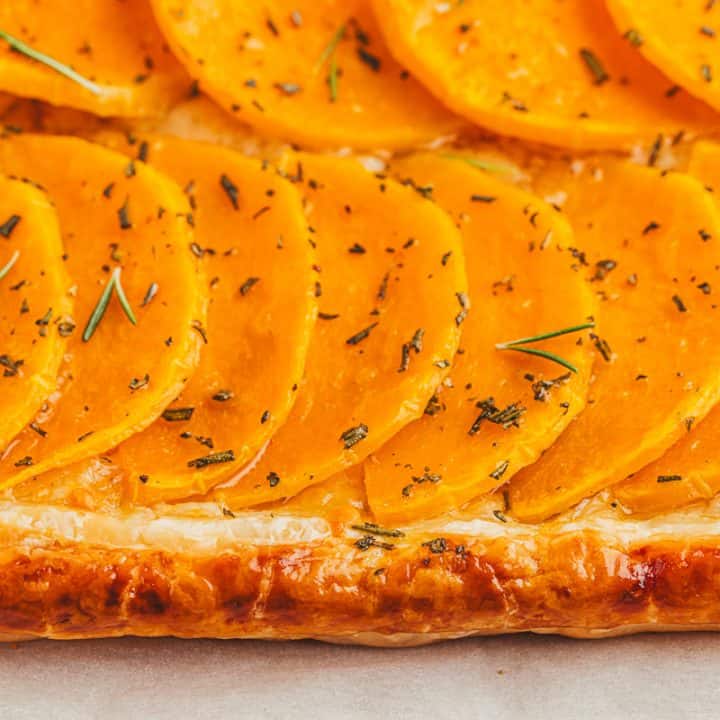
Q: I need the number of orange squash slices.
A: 11